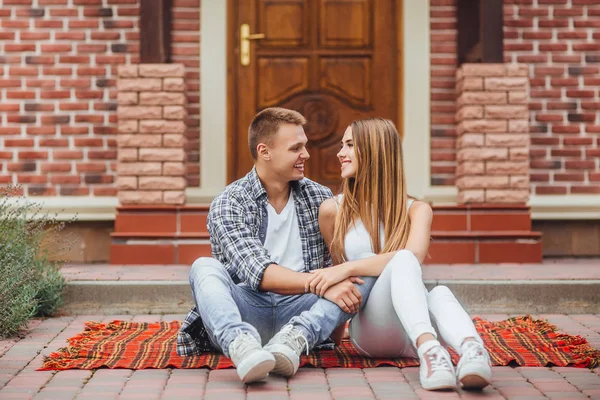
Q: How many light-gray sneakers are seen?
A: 2